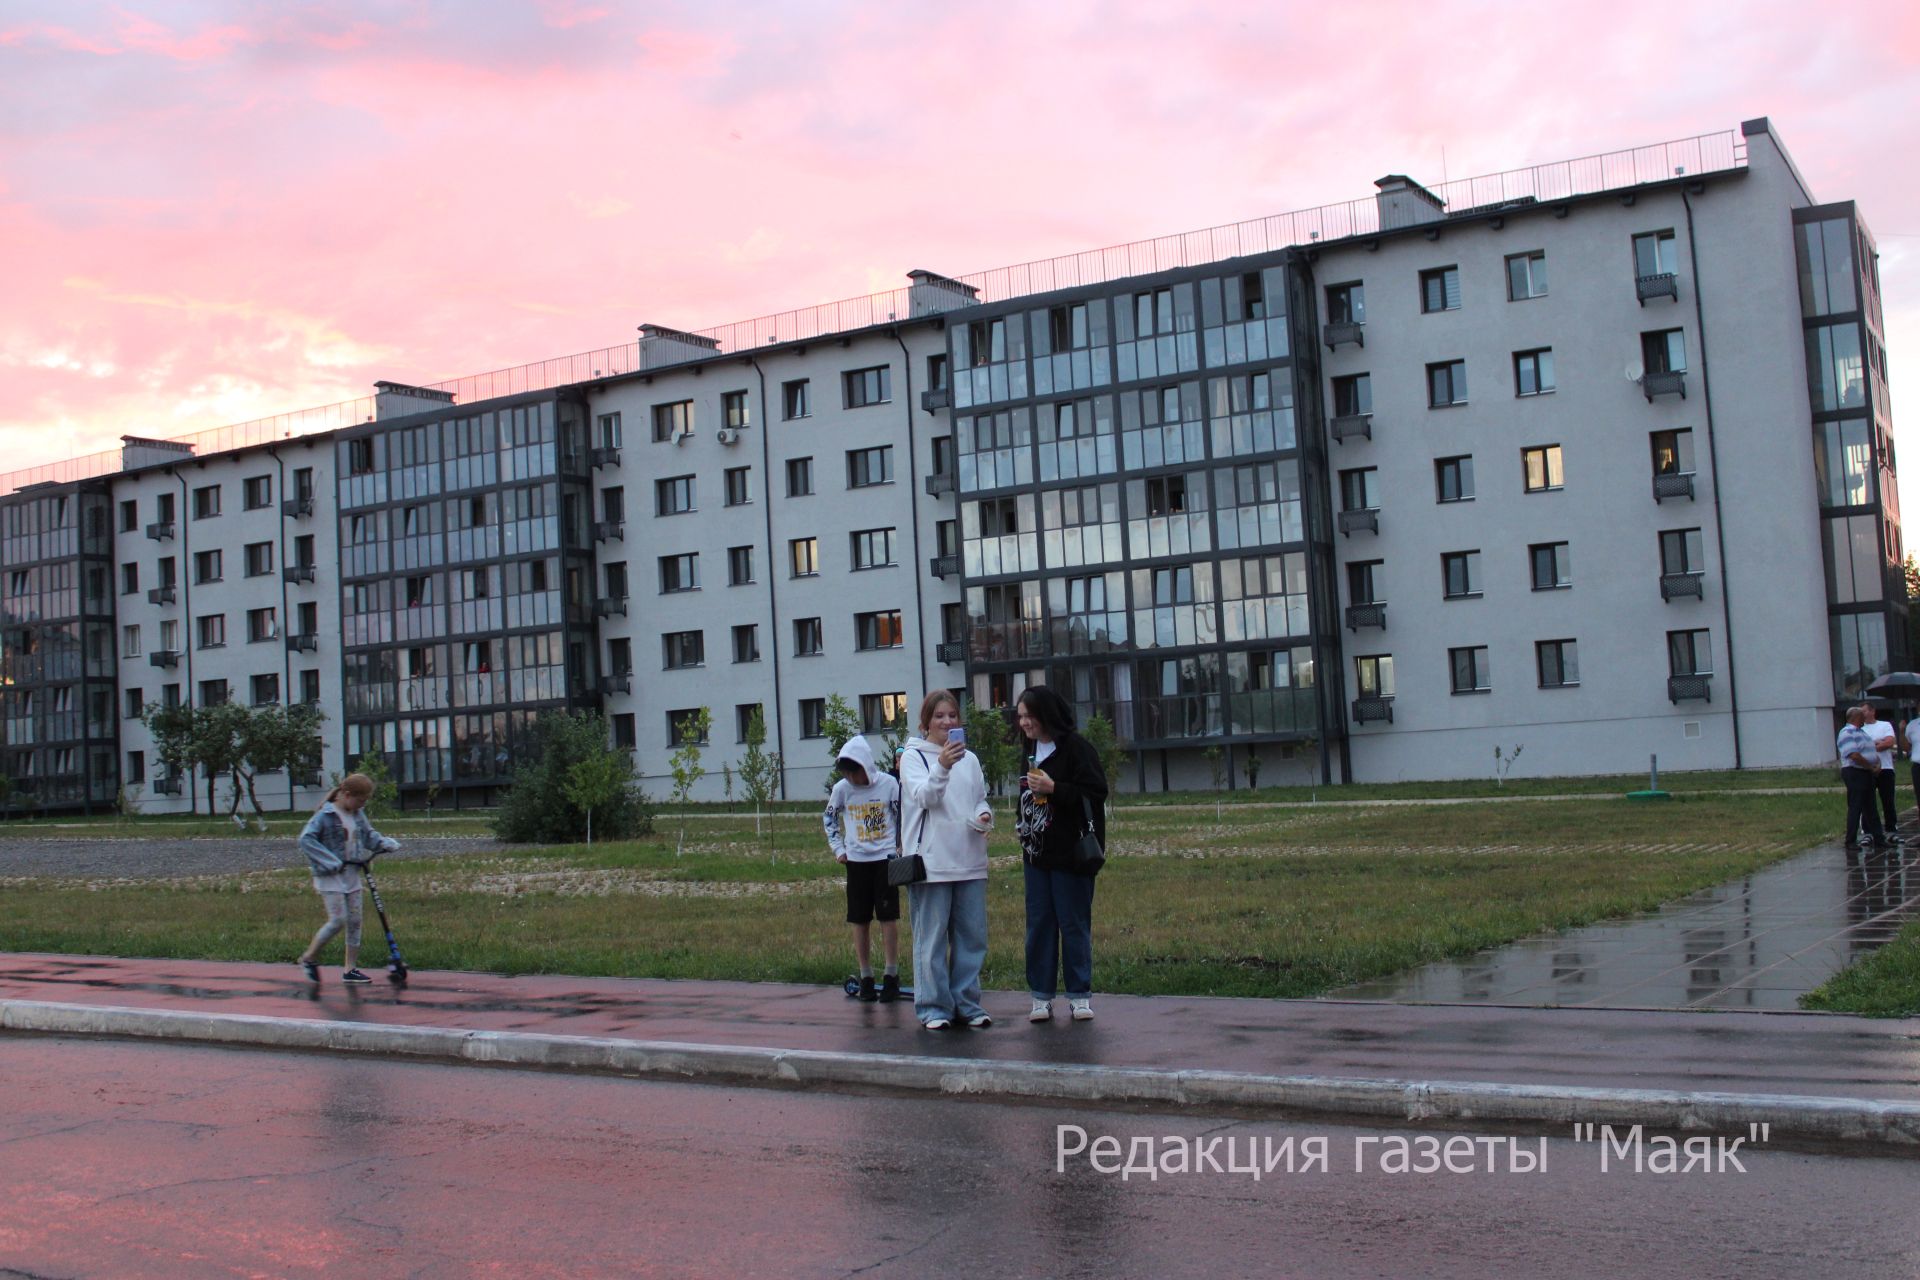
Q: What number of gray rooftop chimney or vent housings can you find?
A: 5